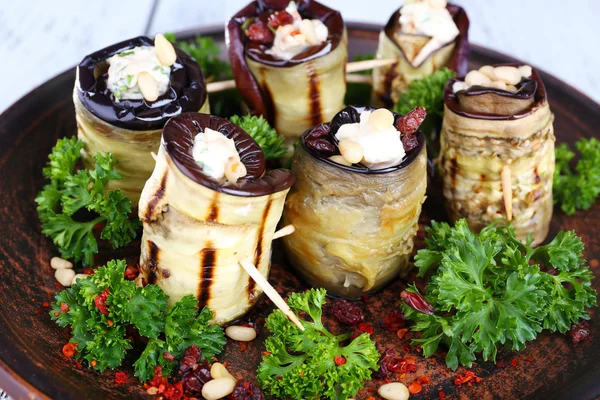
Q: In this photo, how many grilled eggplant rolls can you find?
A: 6